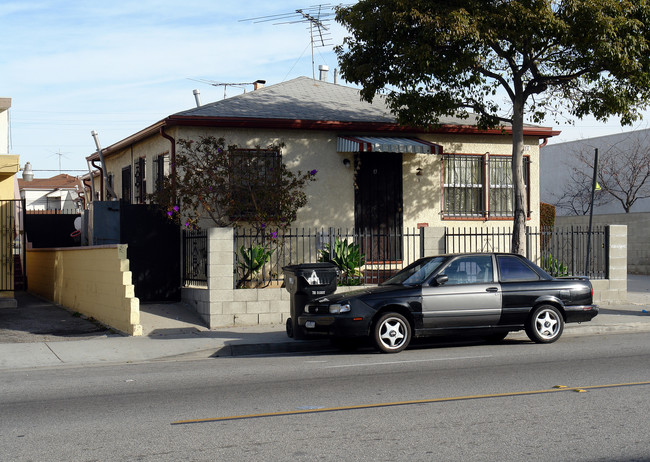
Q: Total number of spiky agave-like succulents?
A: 3